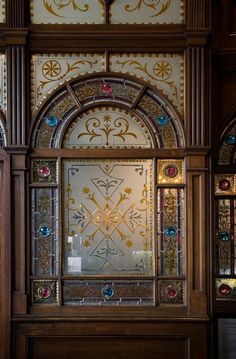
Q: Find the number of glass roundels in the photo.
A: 14